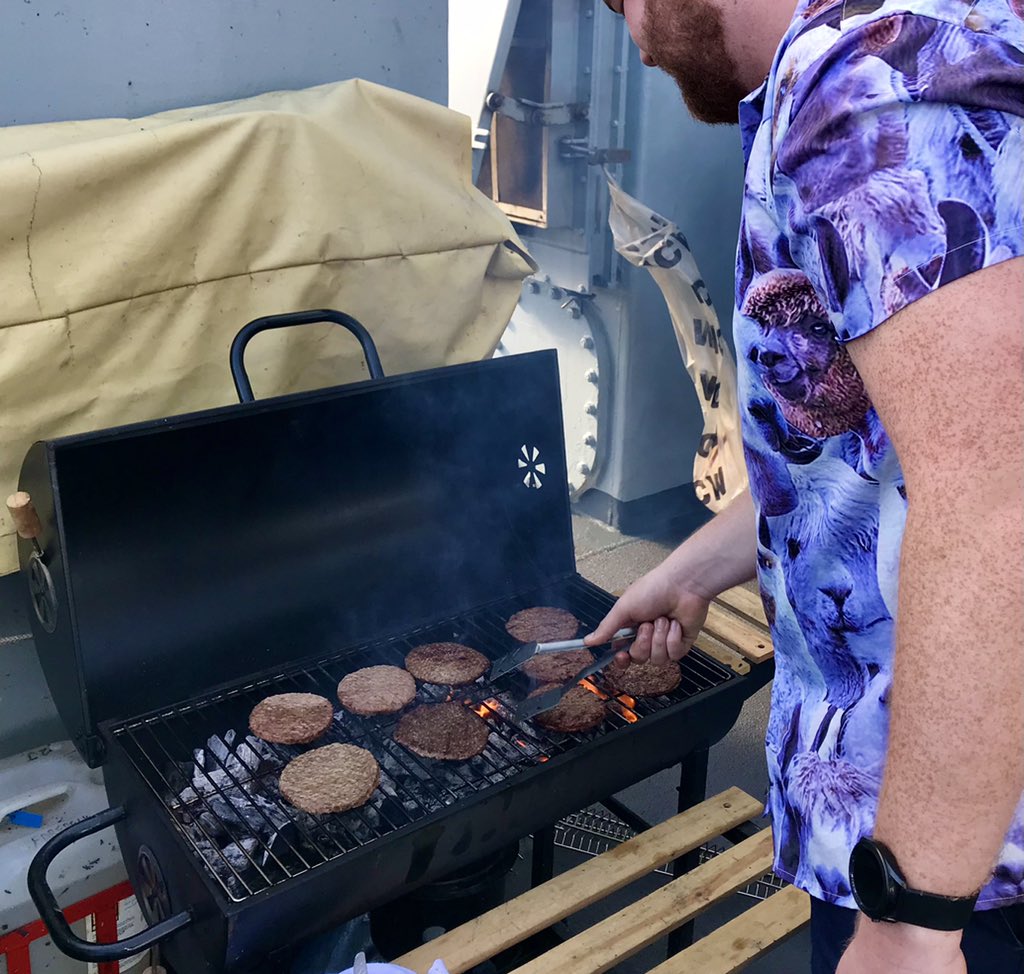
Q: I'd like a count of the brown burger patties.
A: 9